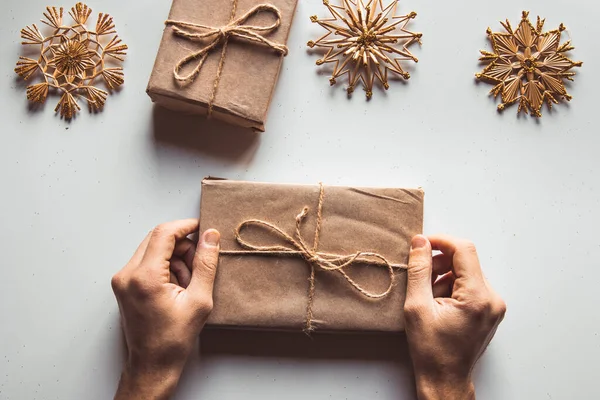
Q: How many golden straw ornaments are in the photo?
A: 3